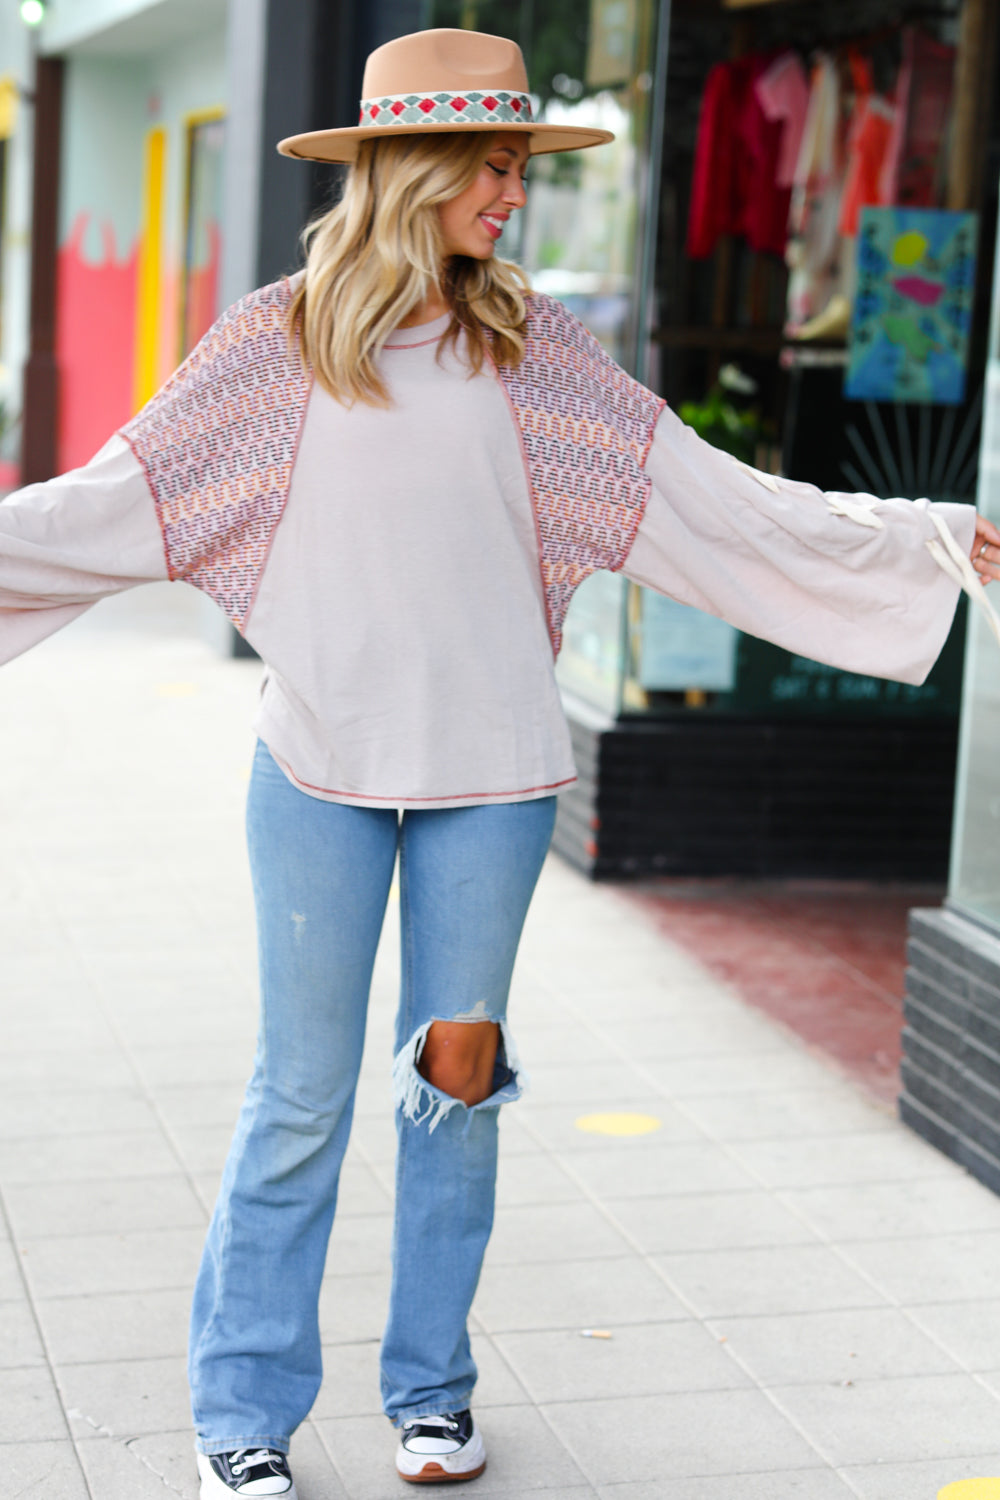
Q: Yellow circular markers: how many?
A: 2